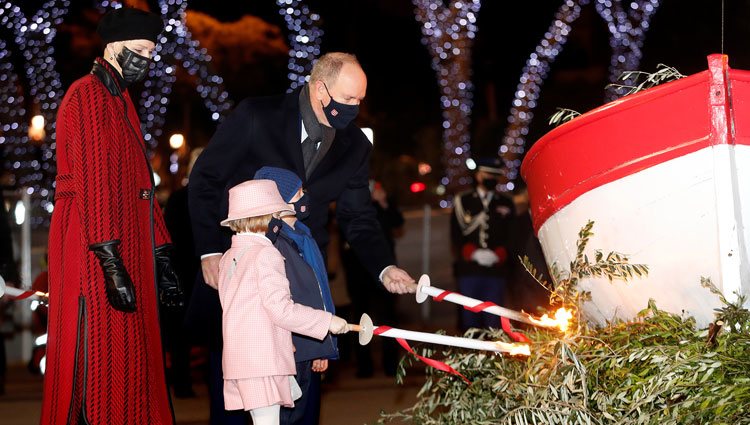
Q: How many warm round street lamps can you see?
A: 2